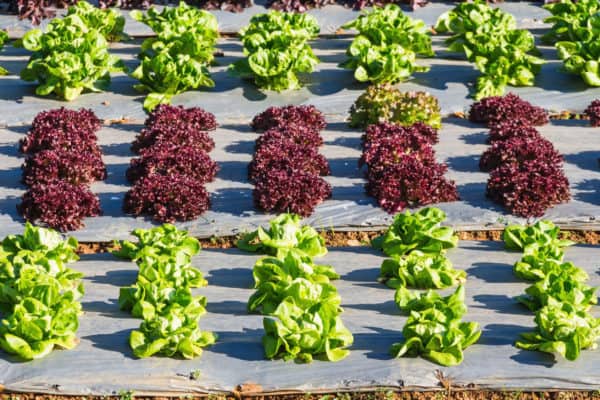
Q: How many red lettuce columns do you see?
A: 5